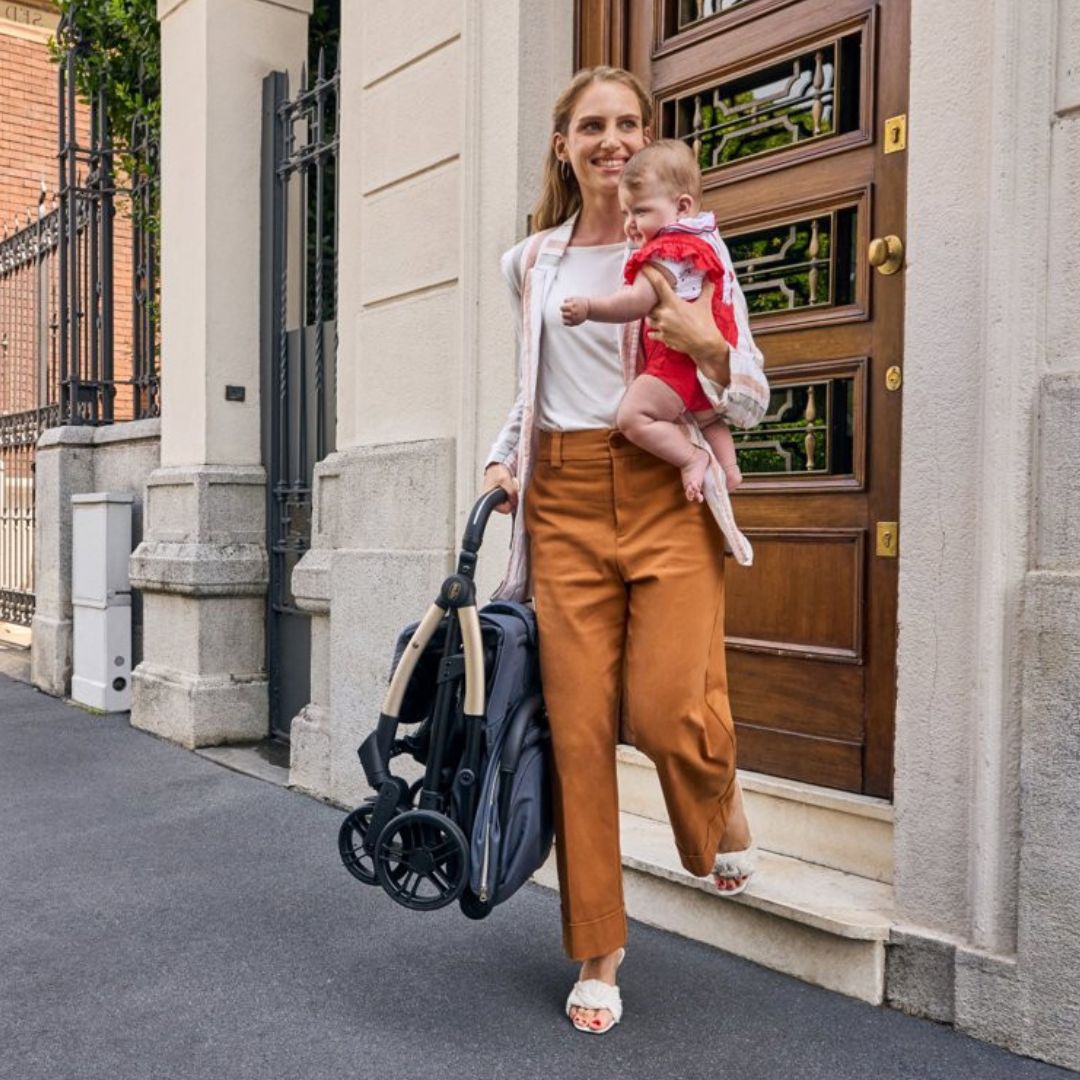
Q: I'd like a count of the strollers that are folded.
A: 1